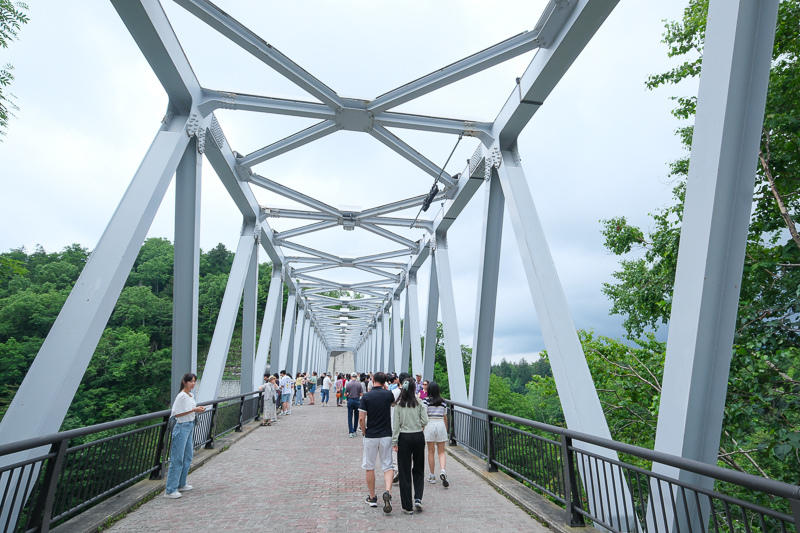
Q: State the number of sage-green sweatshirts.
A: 1